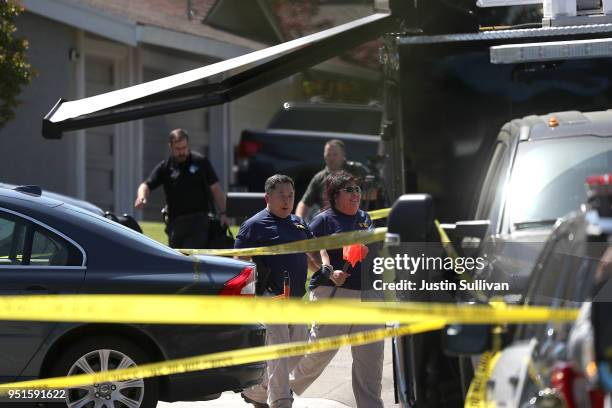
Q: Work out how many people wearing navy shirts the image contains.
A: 2